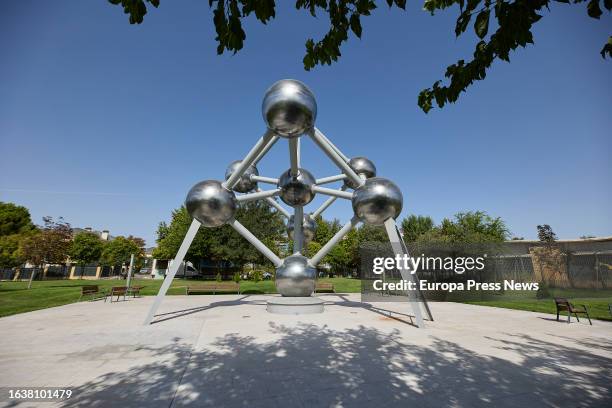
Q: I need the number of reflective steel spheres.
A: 8